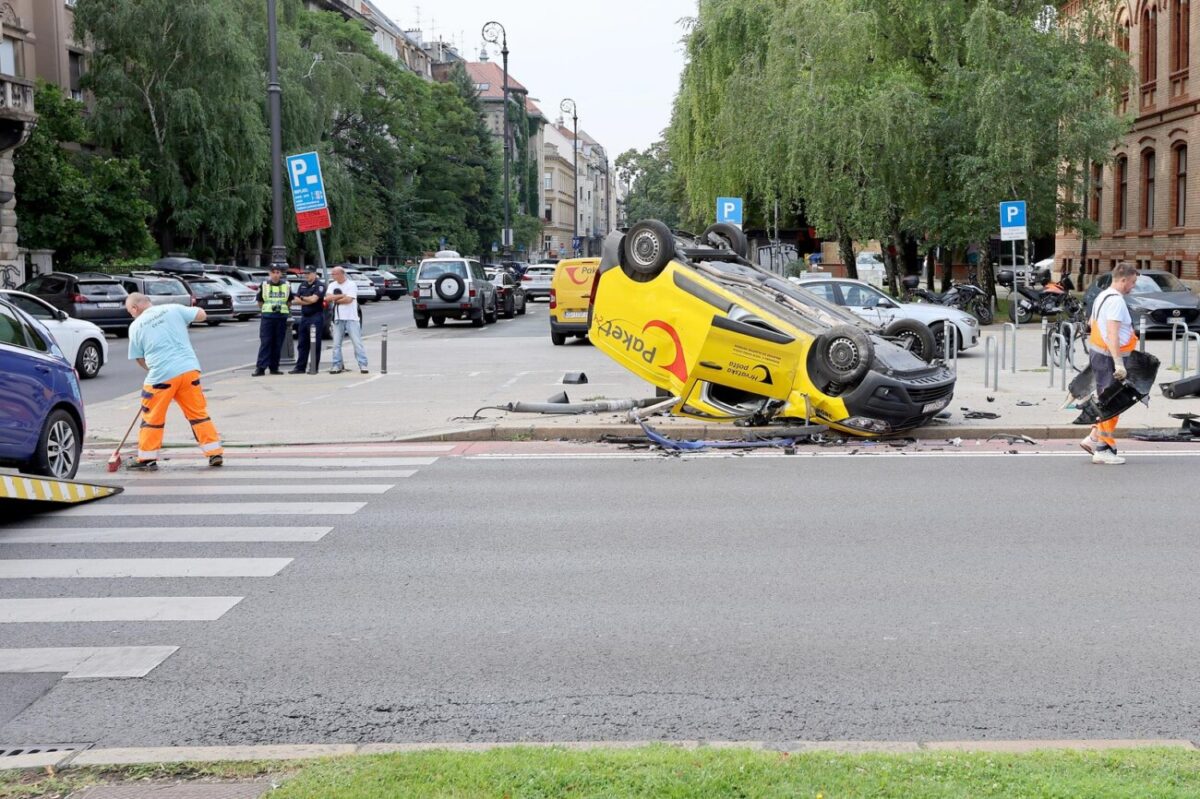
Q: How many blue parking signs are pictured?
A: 3